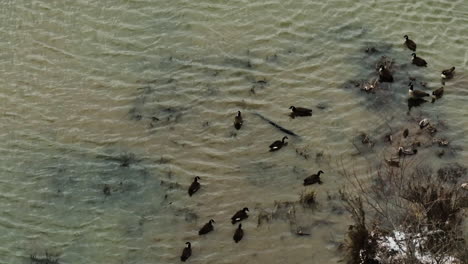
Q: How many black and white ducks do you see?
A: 15